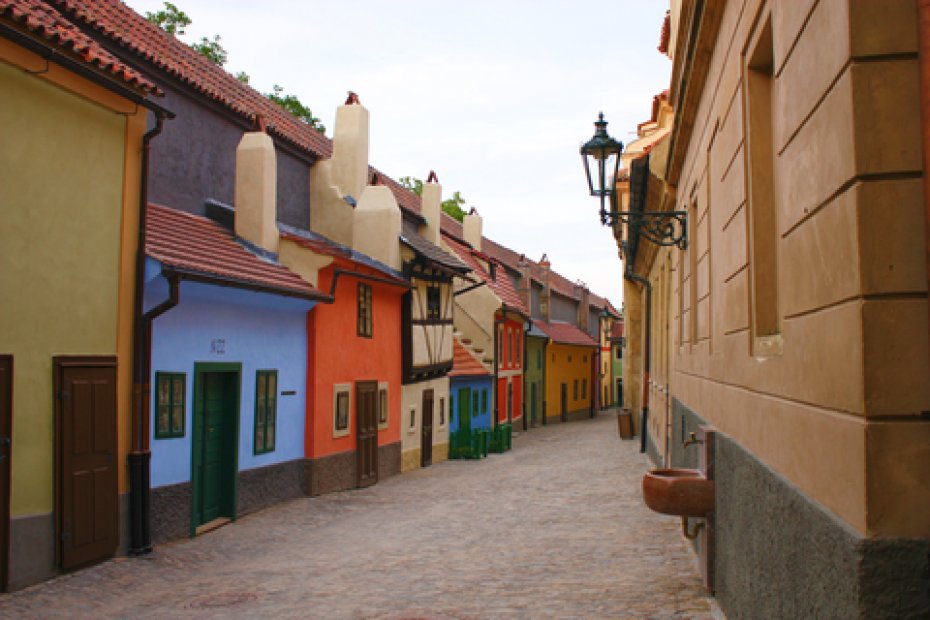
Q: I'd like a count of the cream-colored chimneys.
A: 5